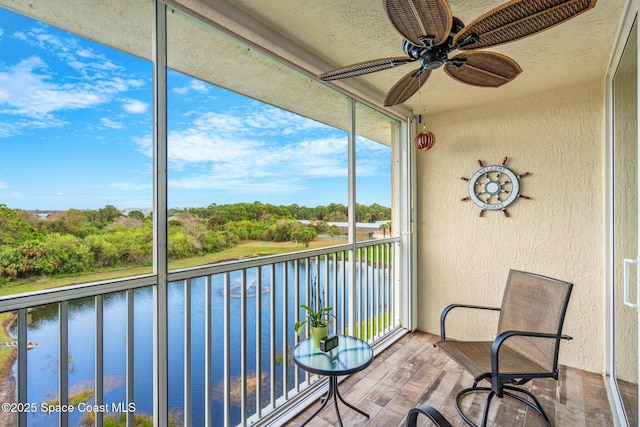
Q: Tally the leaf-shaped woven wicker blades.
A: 5